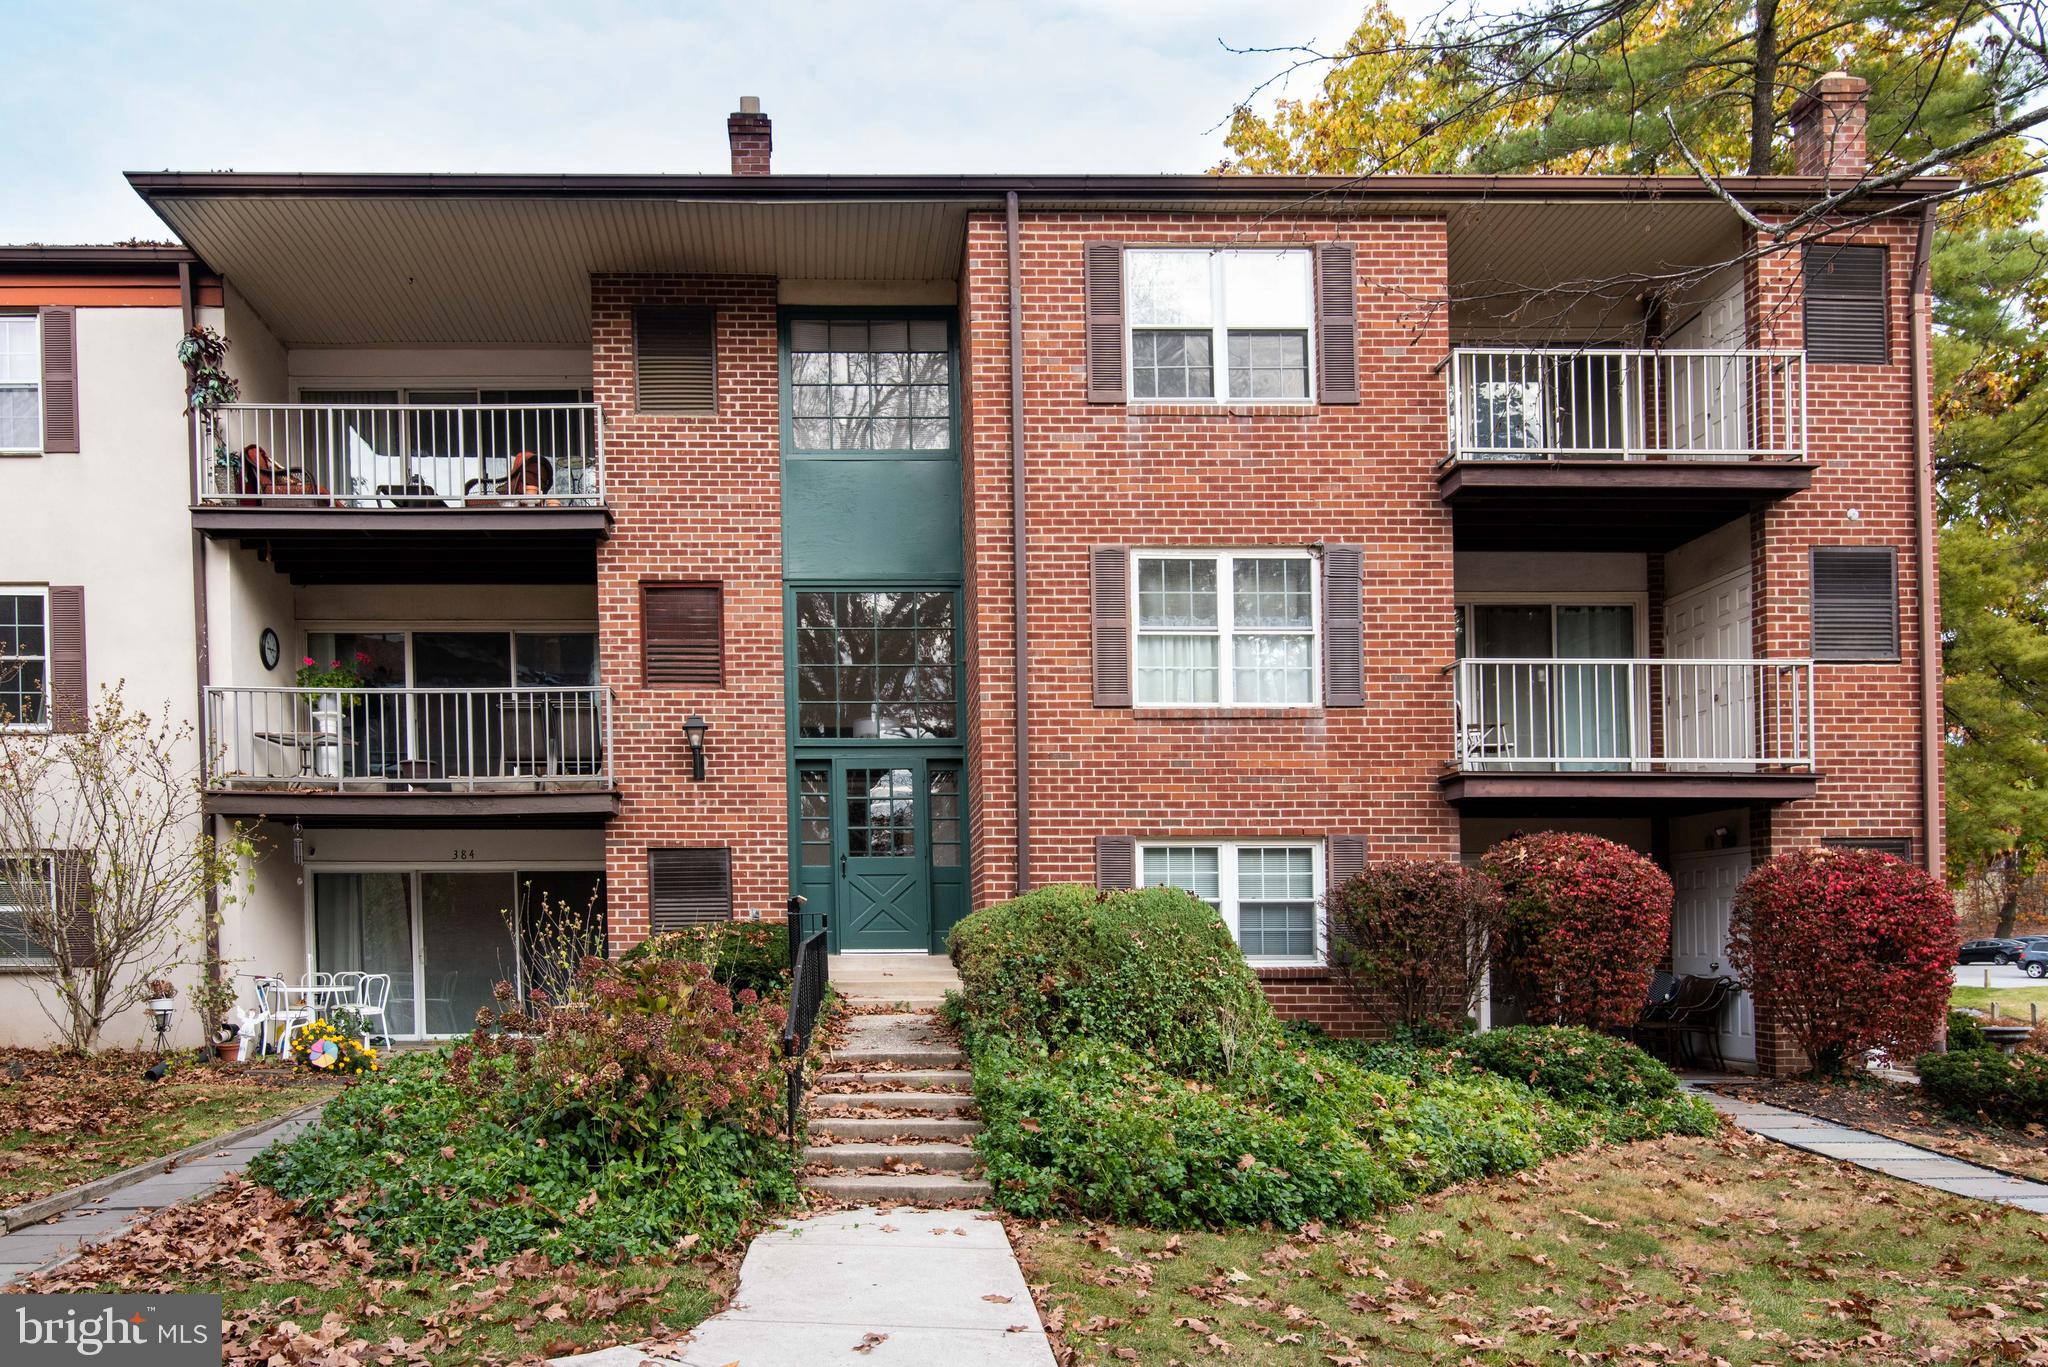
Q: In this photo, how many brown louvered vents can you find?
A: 6